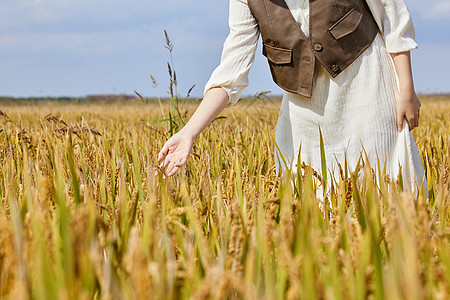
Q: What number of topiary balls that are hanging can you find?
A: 0